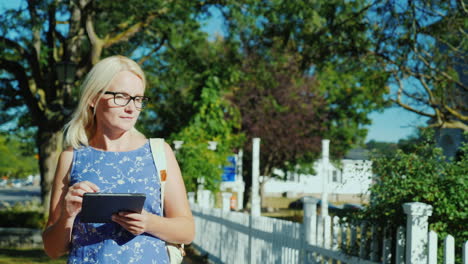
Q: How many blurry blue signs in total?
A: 1